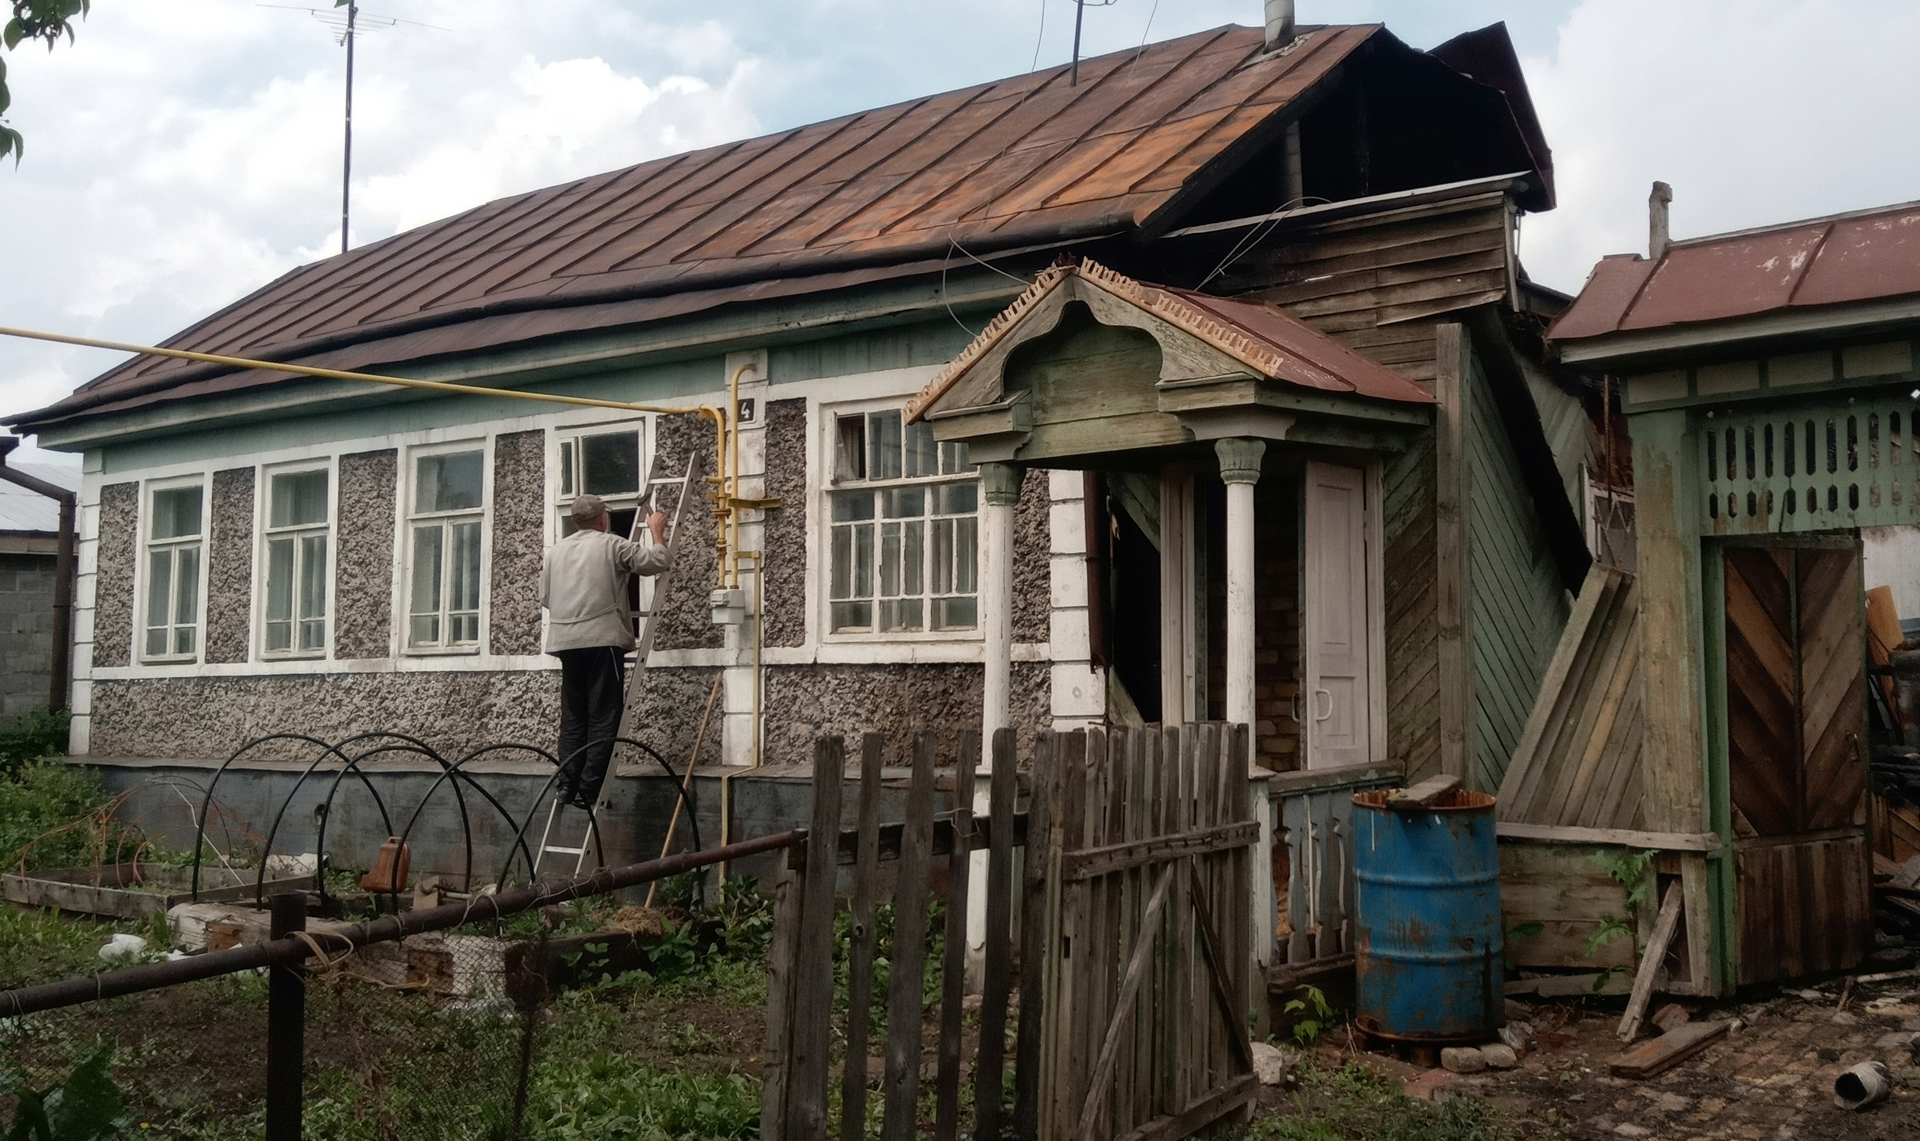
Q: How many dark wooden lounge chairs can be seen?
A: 0